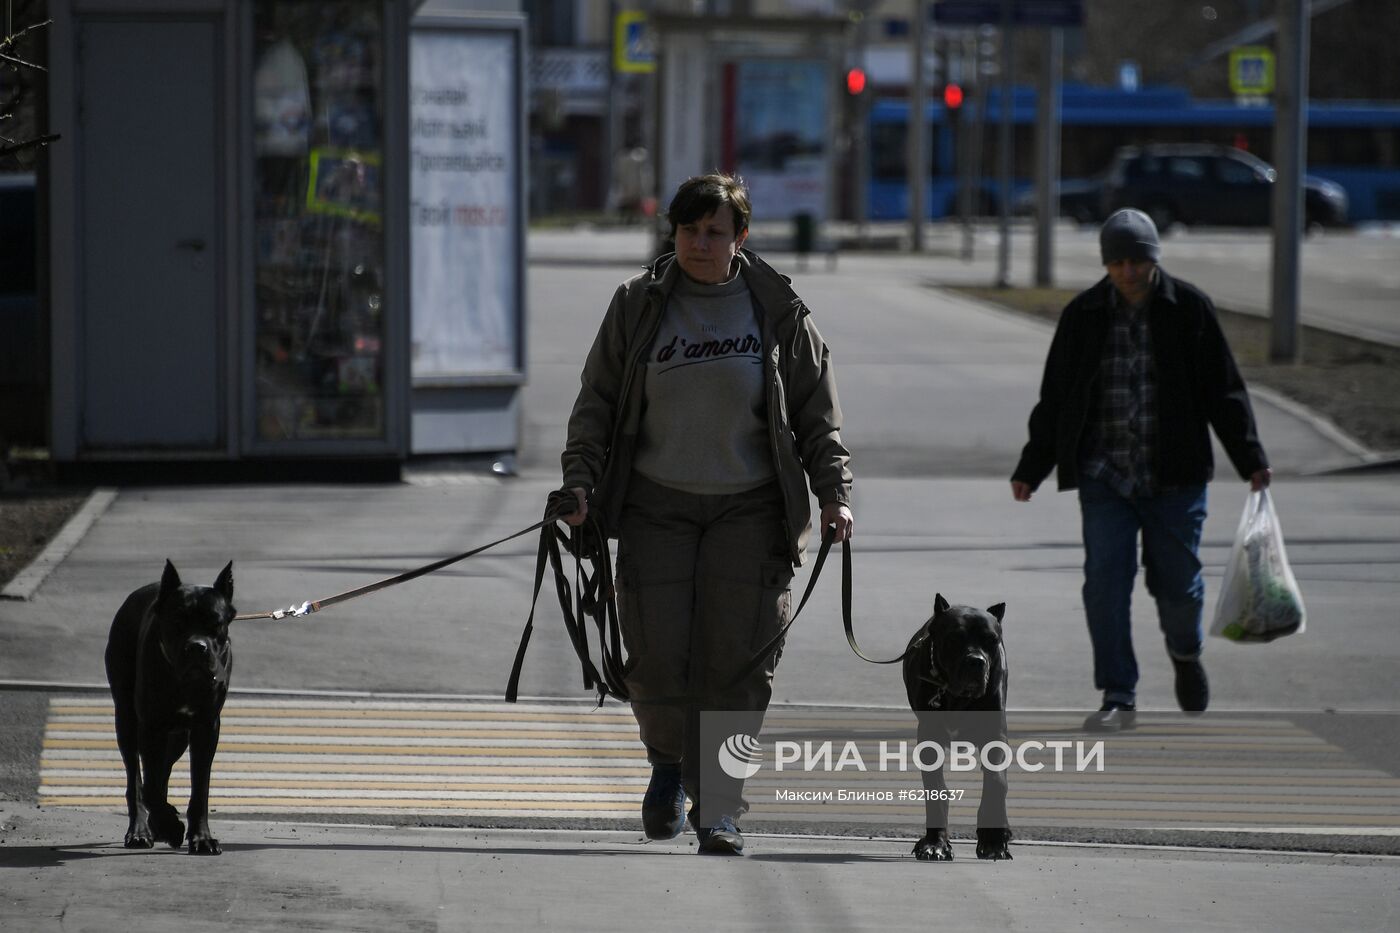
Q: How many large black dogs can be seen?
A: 2